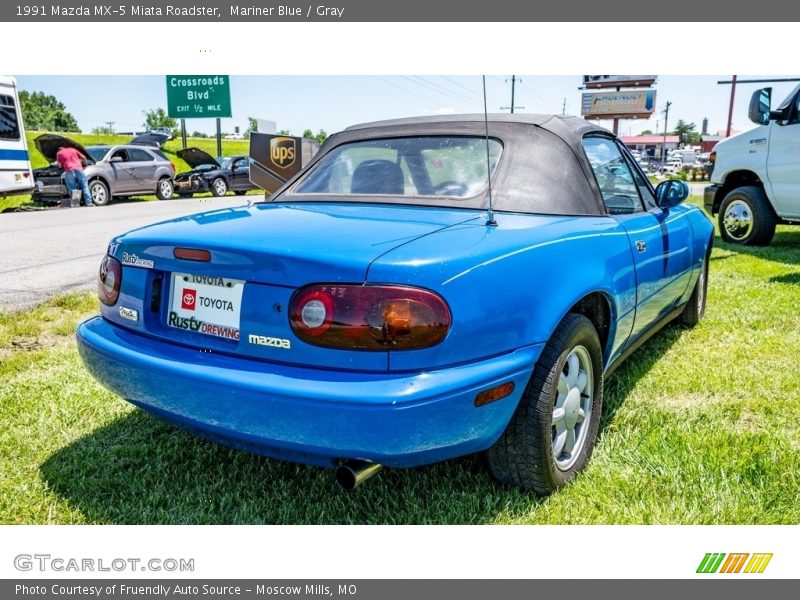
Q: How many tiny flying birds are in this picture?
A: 0